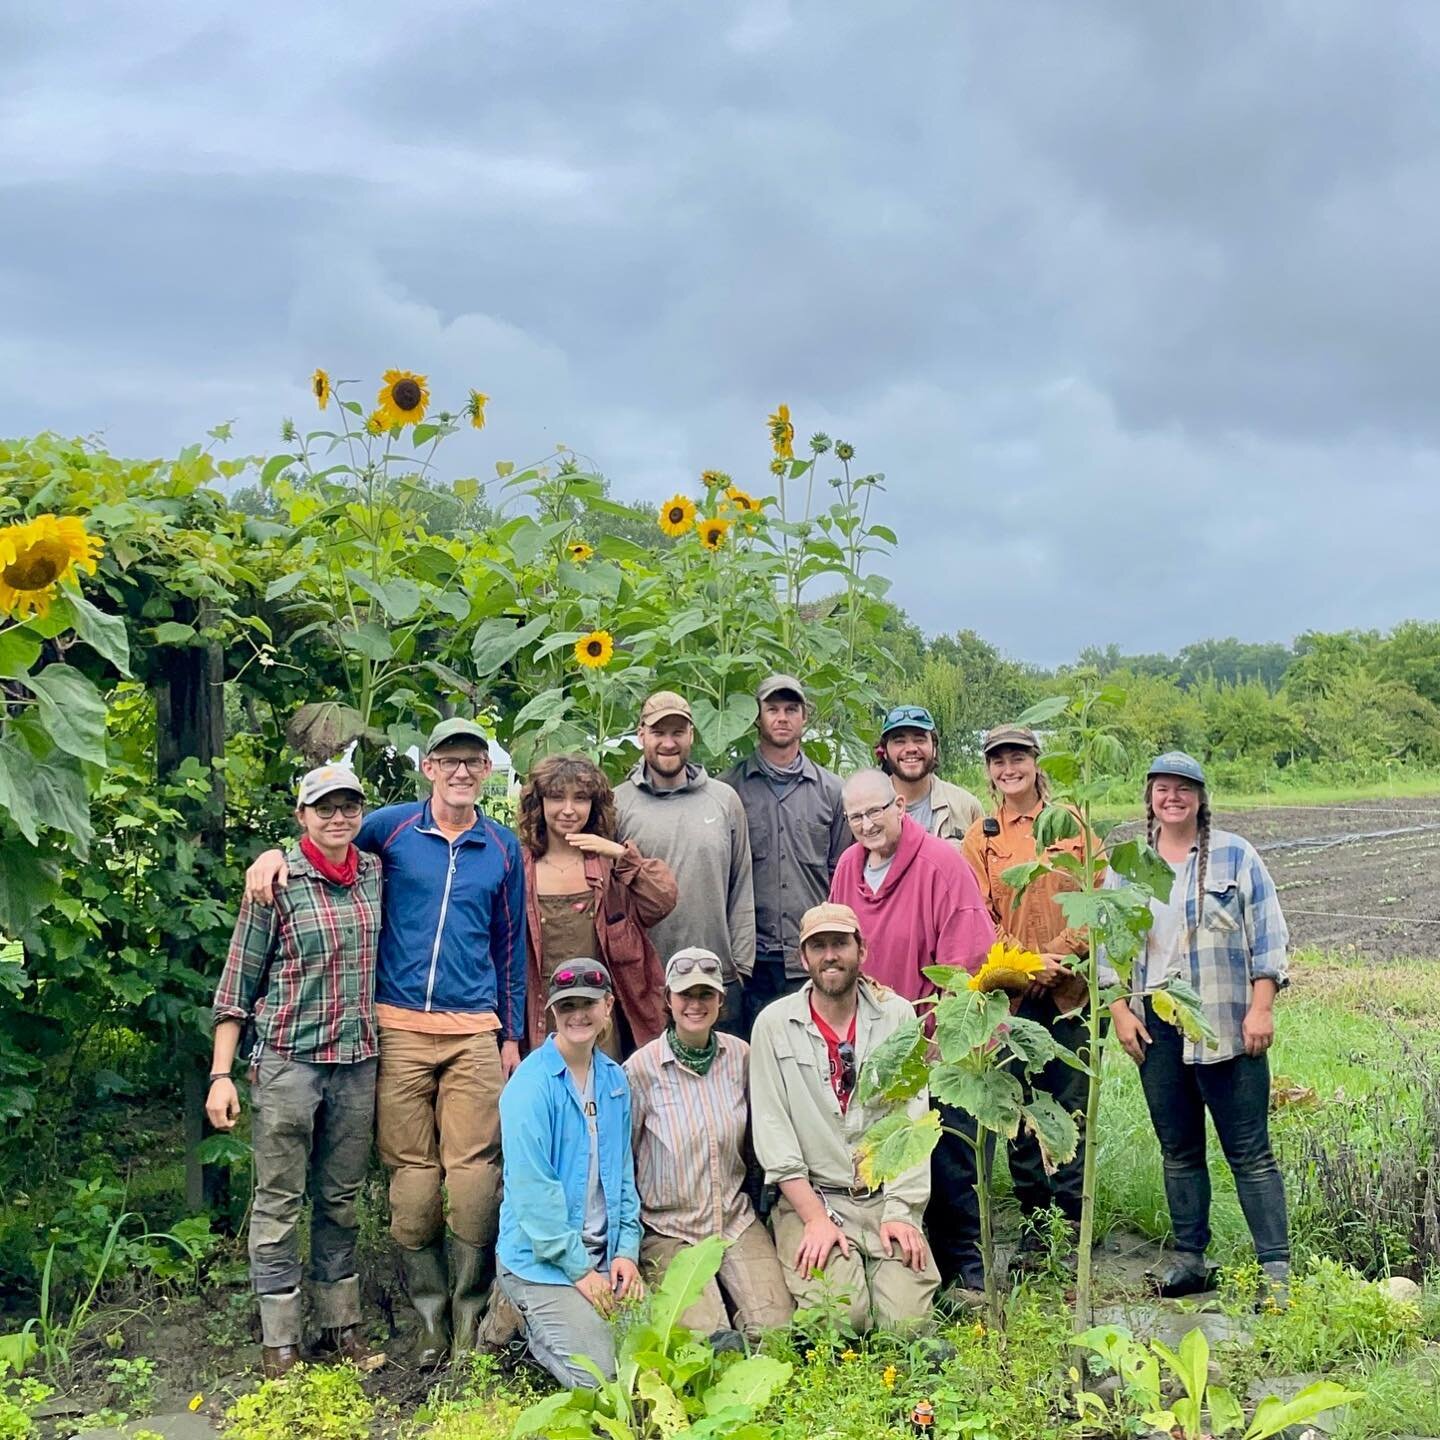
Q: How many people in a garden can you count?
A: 12